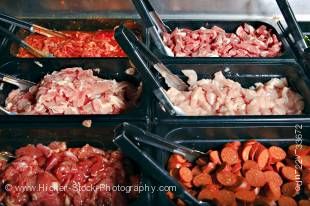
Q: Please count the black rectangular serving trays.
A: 6